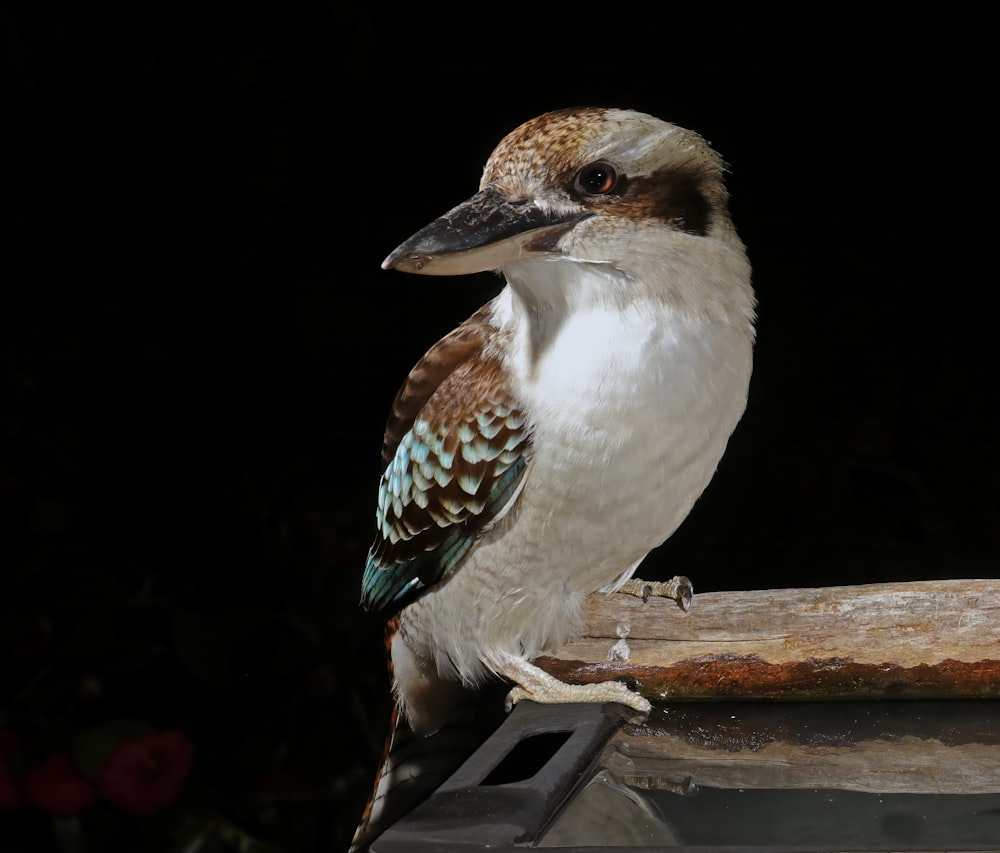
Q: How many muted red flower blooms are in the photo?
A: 3